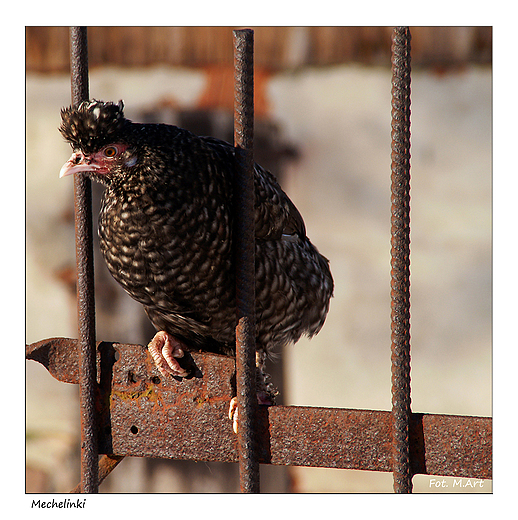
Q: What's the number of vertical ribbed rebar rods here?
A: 3